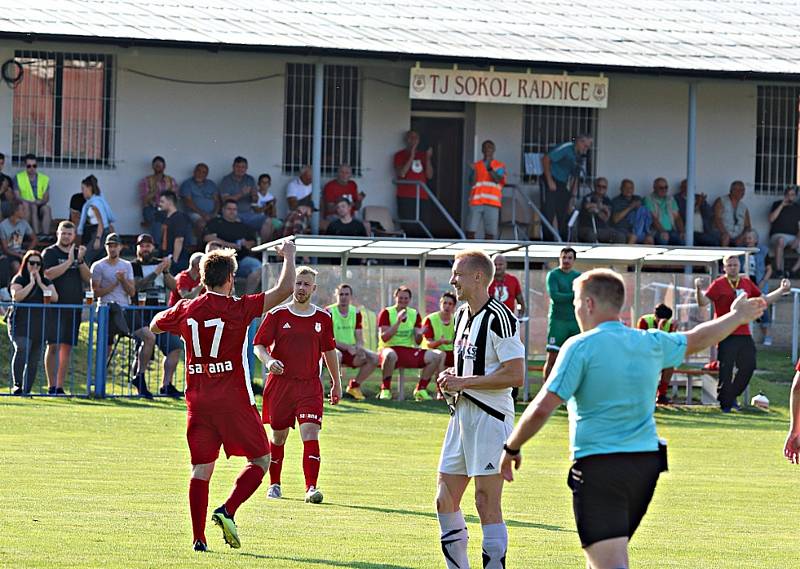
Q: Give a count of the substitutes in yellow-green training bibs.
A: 4